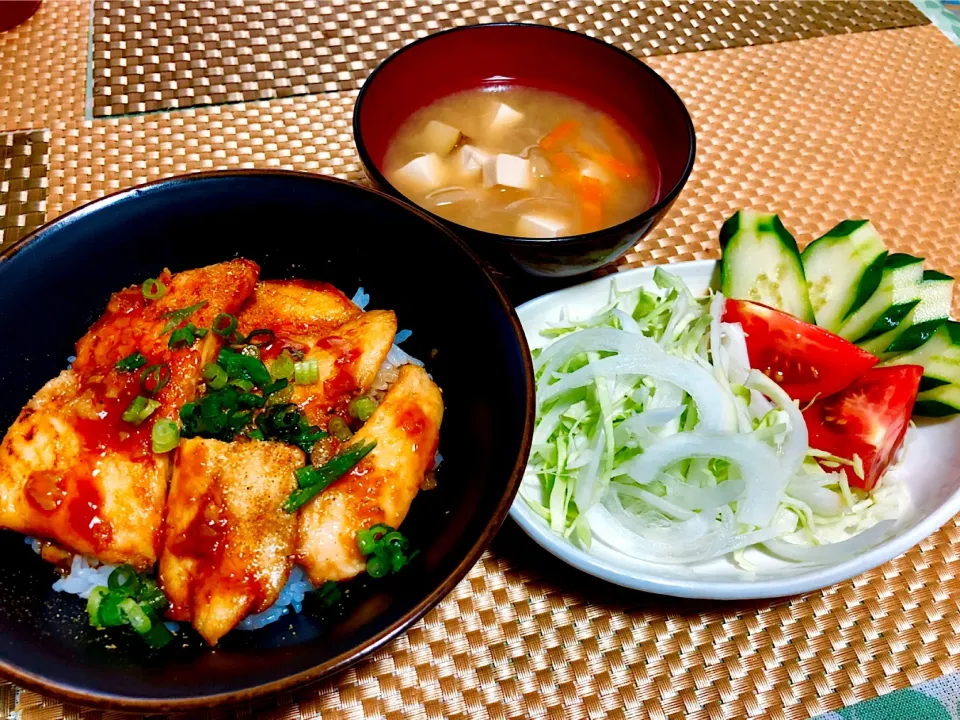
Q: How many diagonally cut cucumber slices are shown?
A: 6